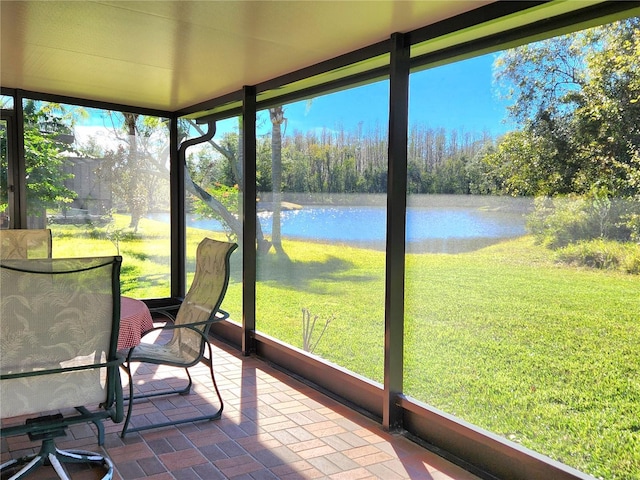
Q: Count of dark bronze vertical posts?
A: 4